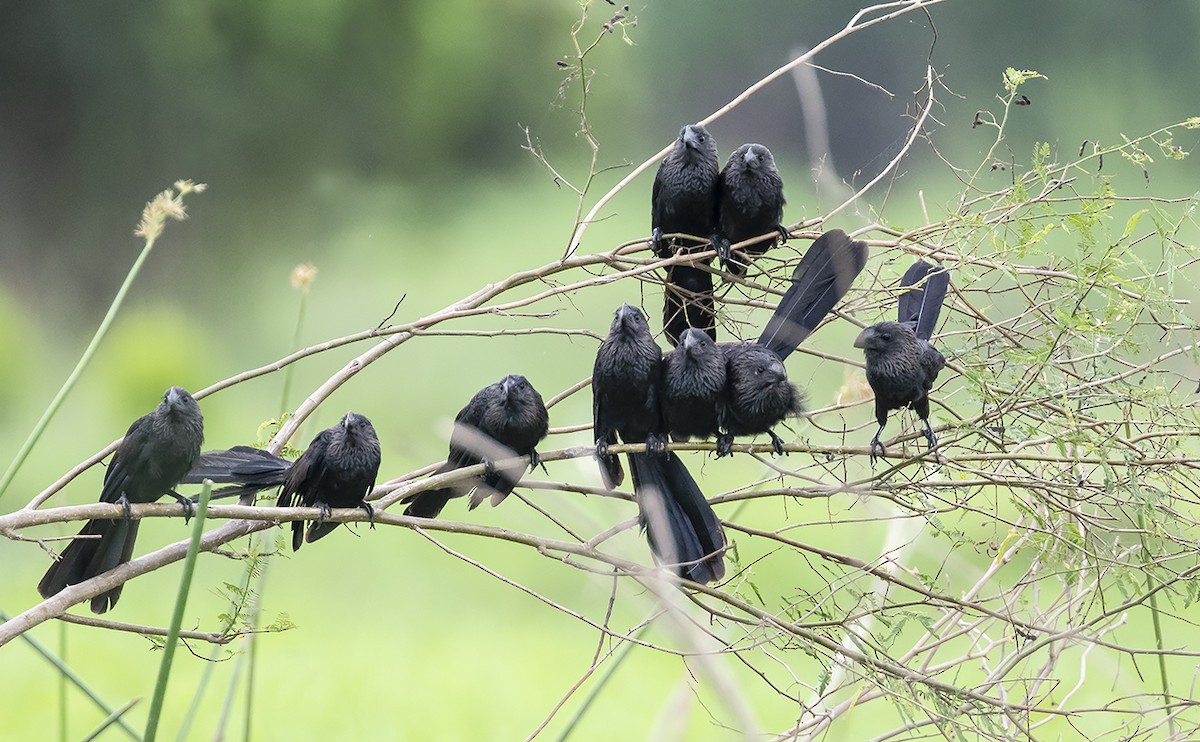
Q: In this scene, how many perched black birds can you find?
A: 9